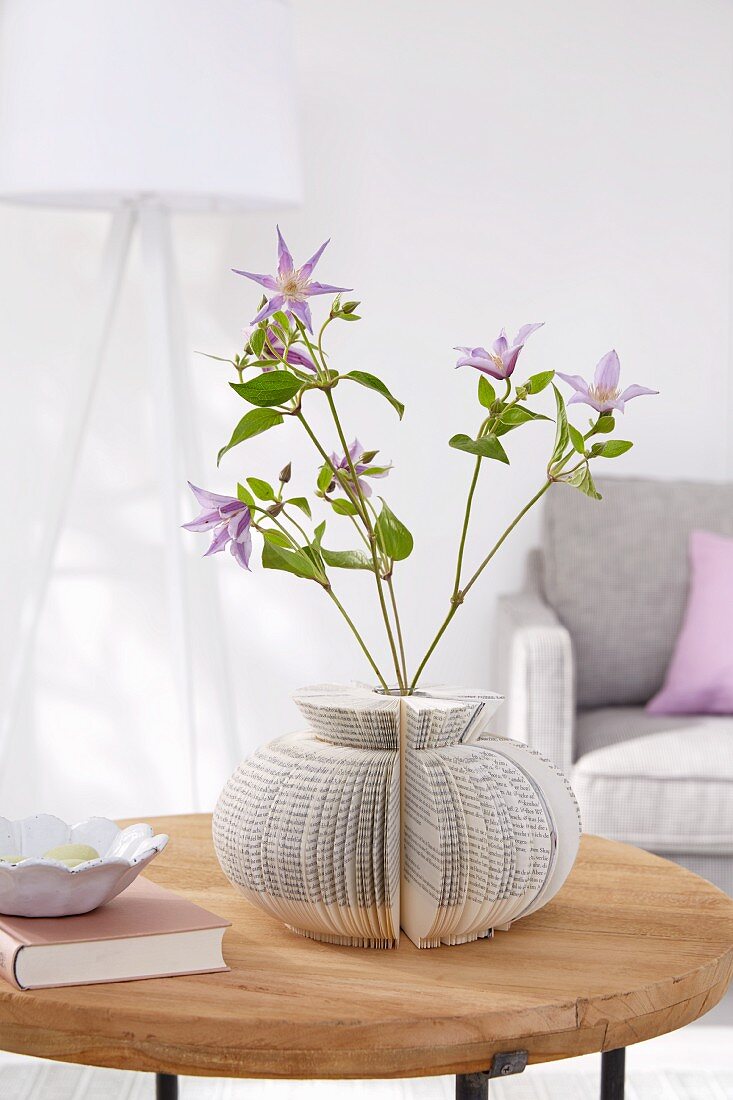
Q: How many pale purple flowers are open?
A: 6